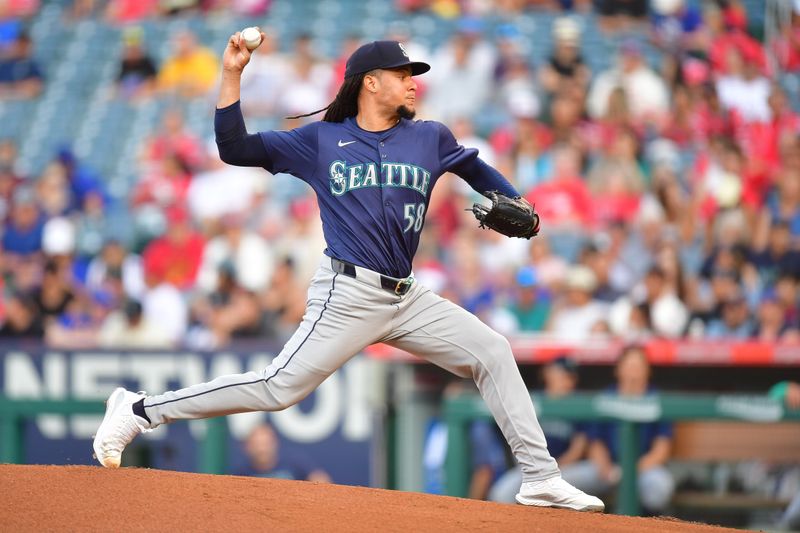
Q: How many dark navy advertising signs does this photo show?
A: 1